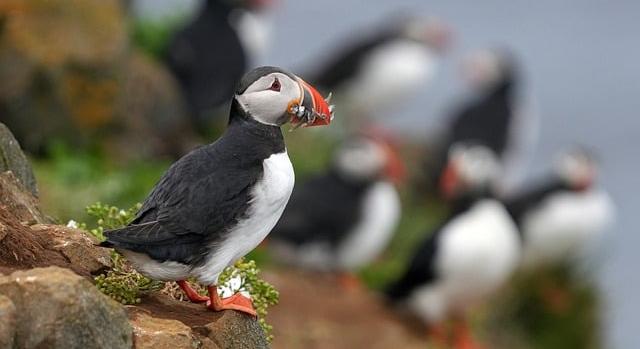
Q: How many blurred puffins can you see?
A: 6